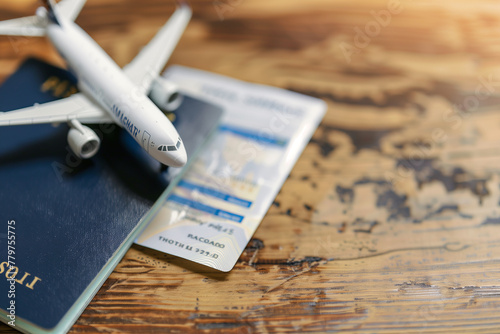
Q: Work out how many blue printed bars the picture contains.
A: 3